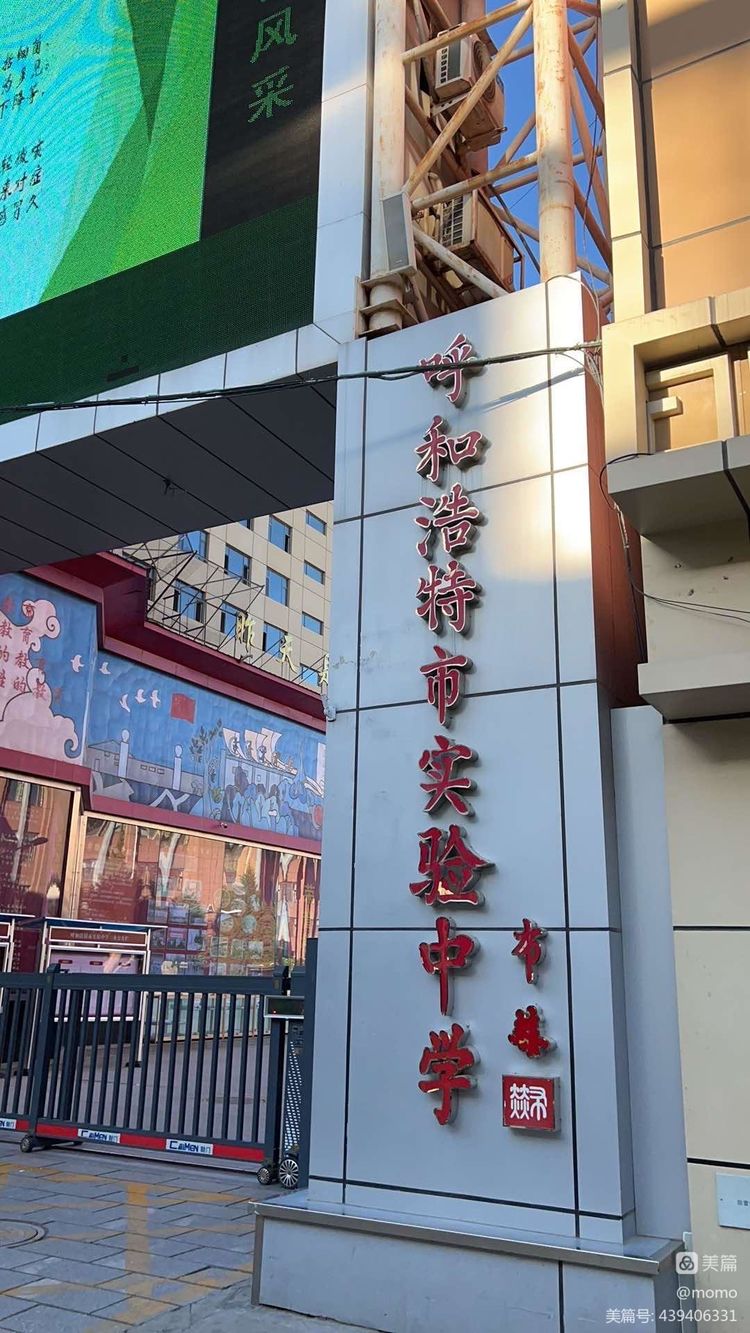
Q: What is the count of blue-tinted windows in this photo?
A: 12